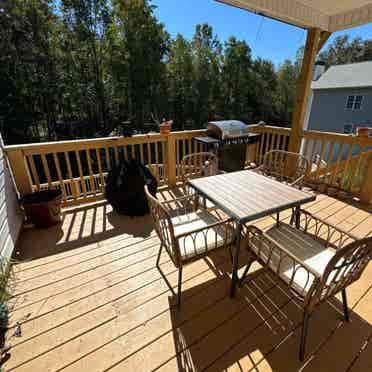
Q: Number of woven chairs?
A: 4